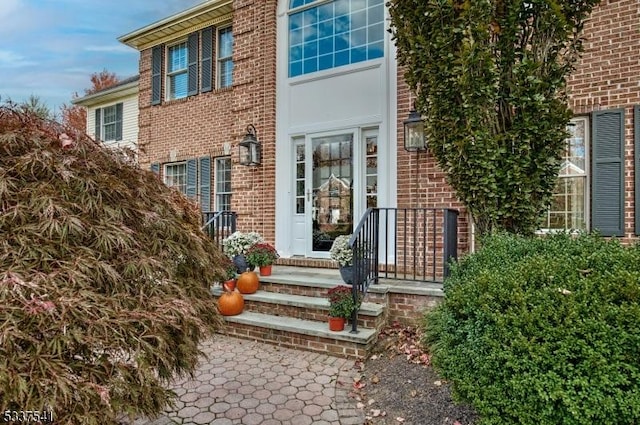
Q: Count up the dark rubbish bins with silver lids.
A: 0